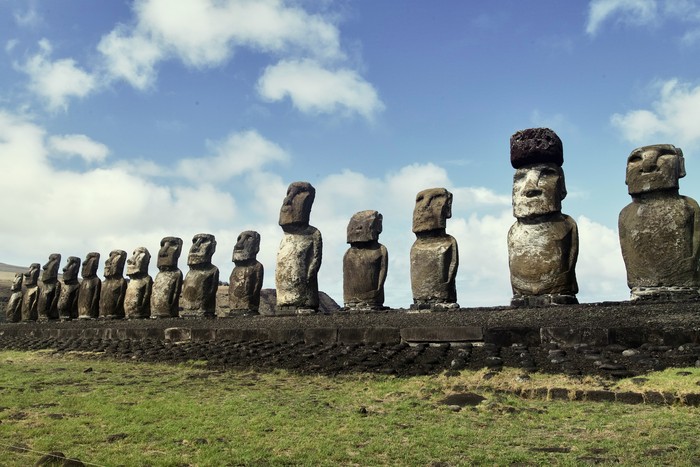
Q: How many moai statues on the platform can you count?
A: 15